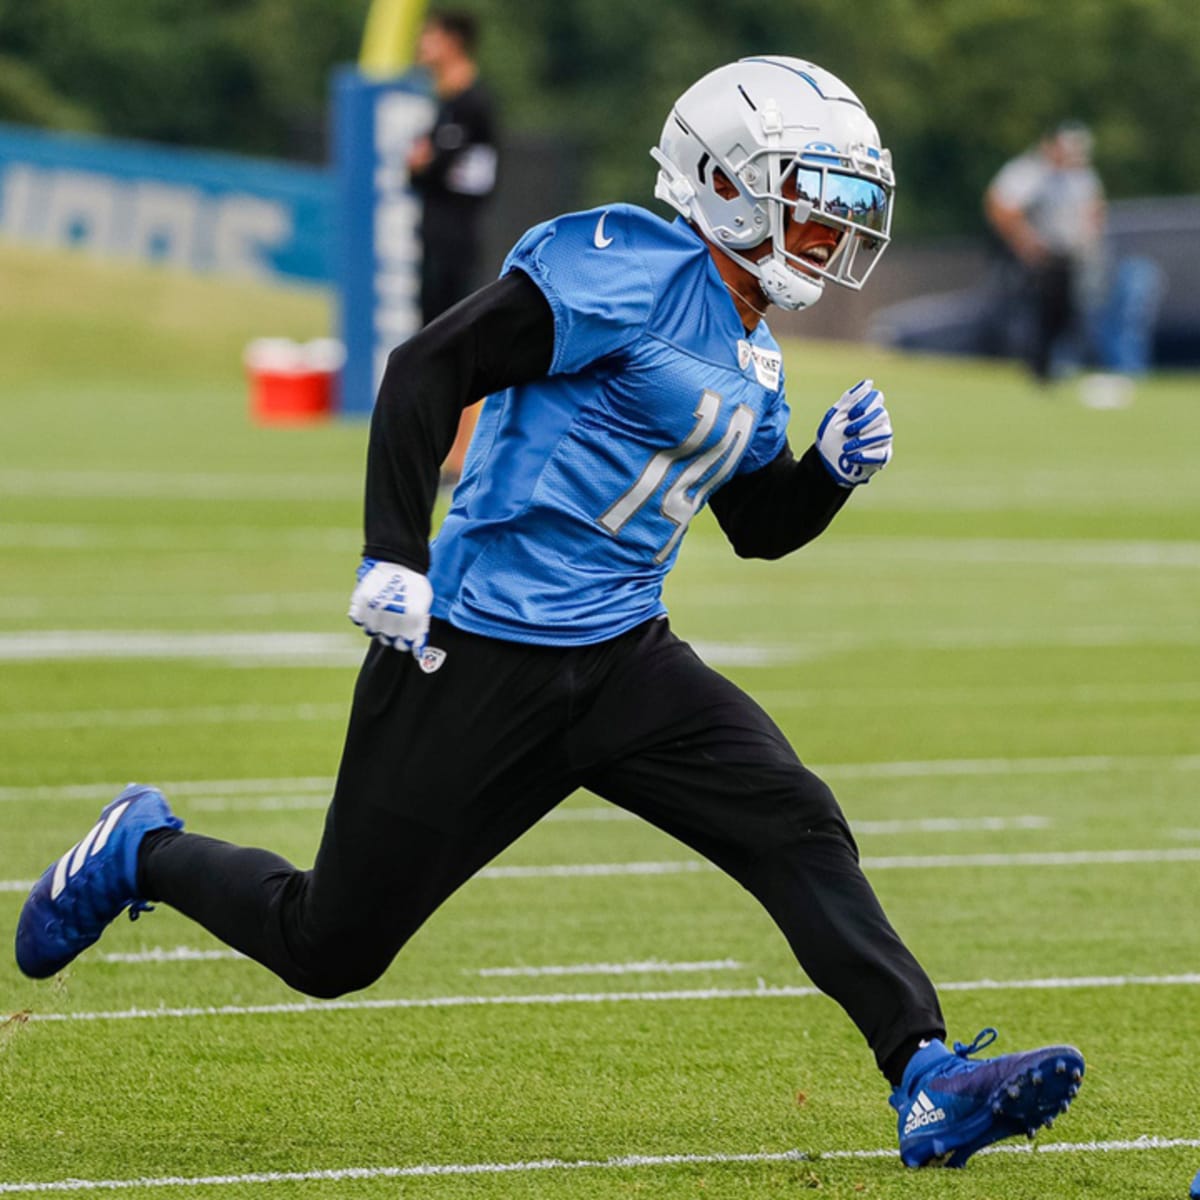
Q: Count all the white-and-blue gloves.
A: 2